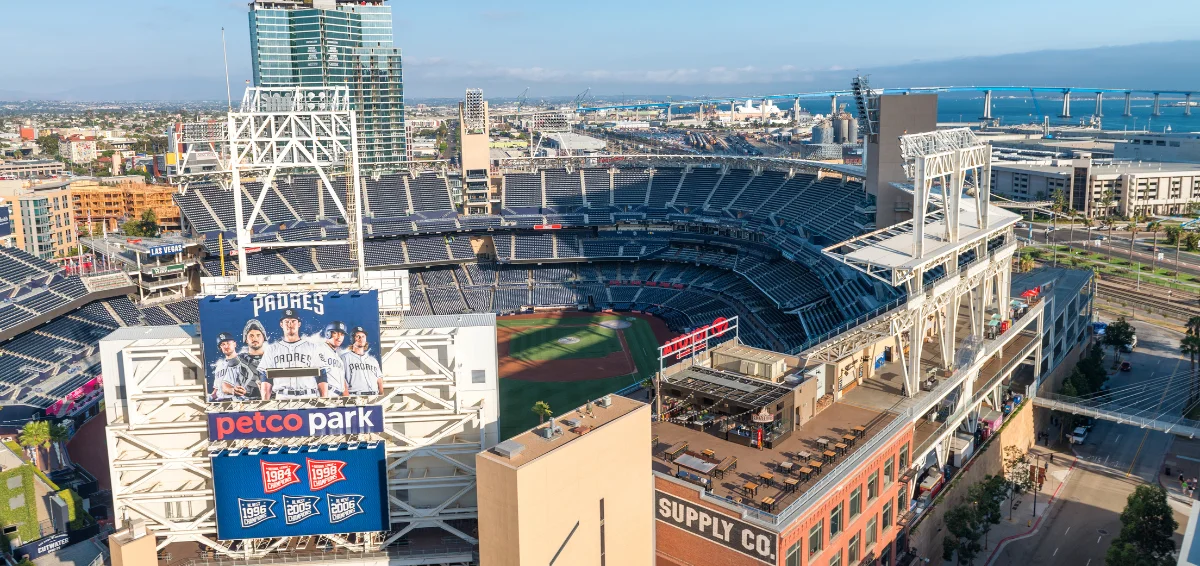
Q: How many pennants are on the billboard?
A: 5